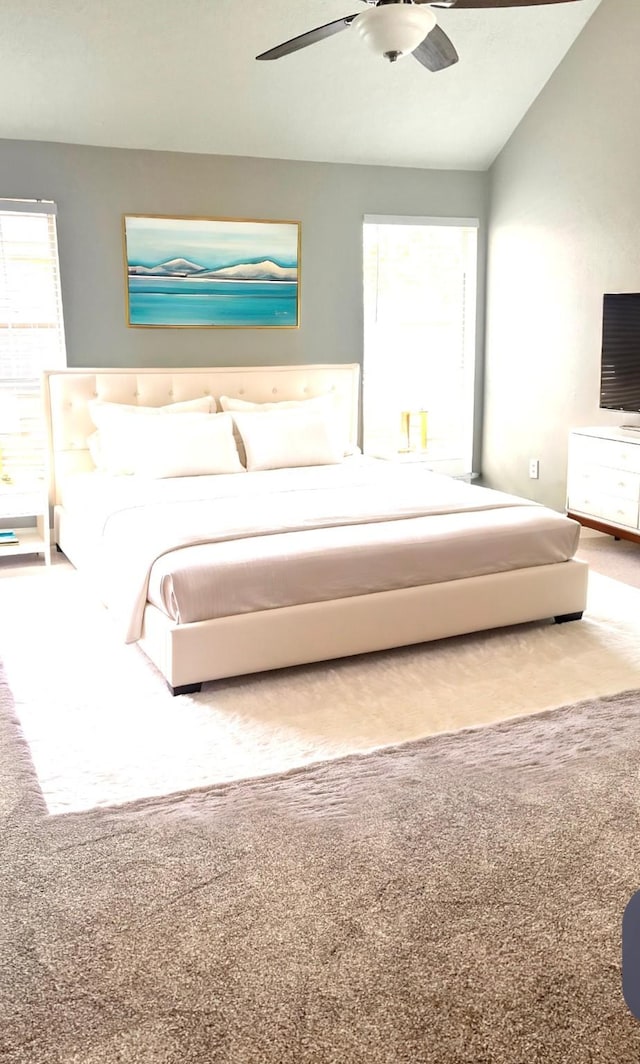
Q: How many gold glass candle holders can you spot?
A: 2